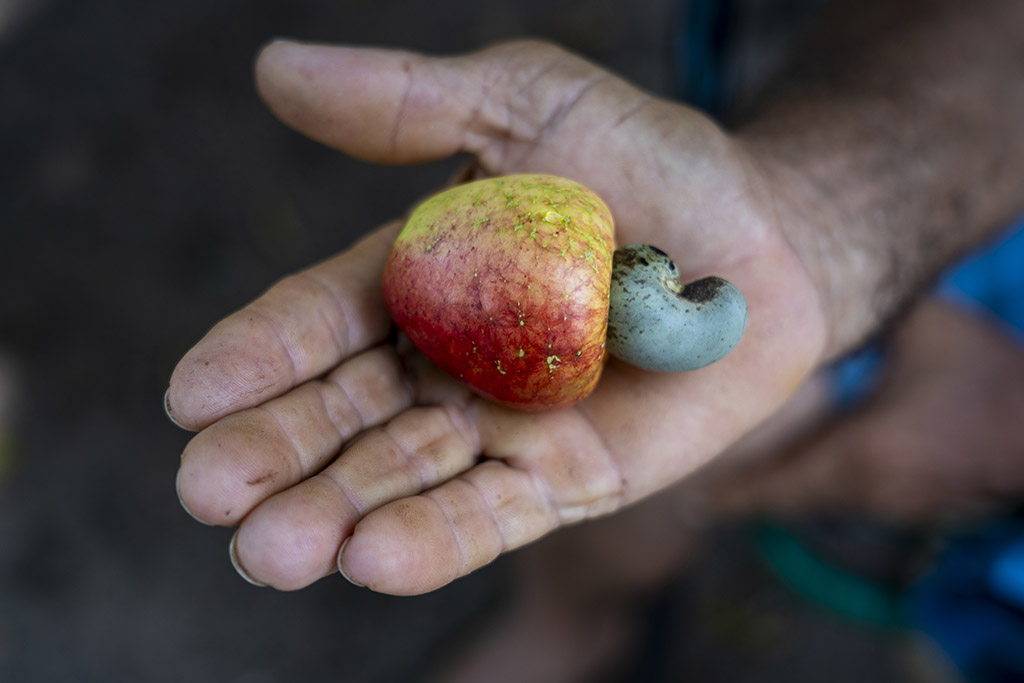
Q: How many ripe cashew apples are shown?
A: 1